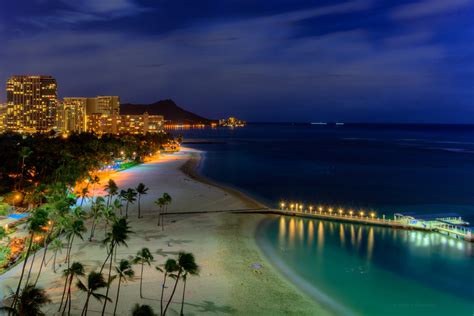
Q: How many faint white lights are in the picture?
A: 2